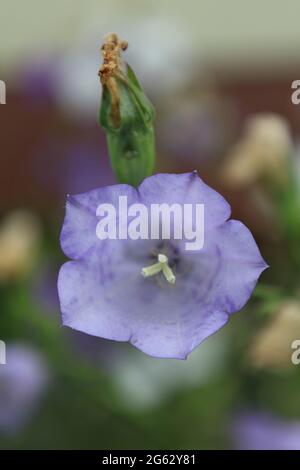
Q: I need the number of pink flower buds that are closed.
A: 0